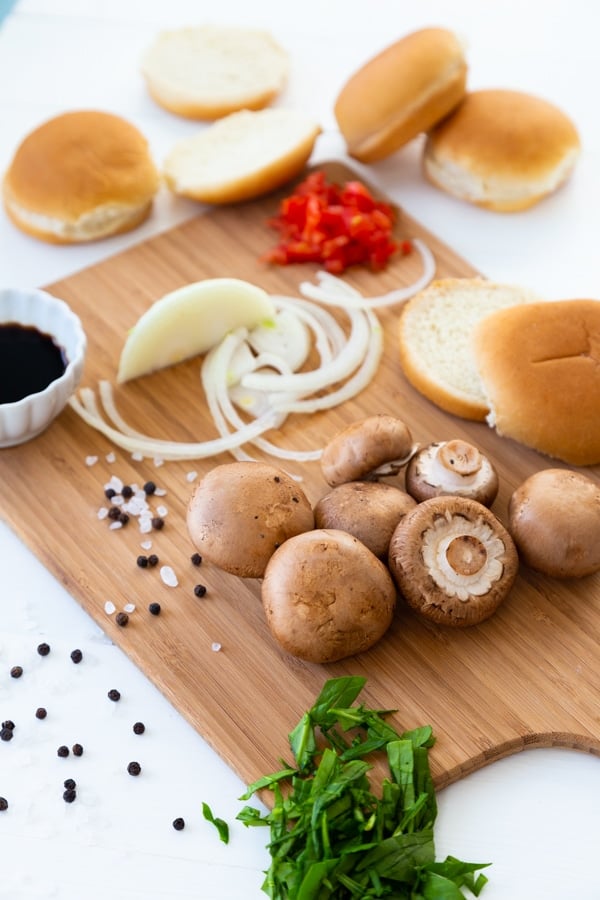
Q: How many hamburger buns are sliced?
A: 2